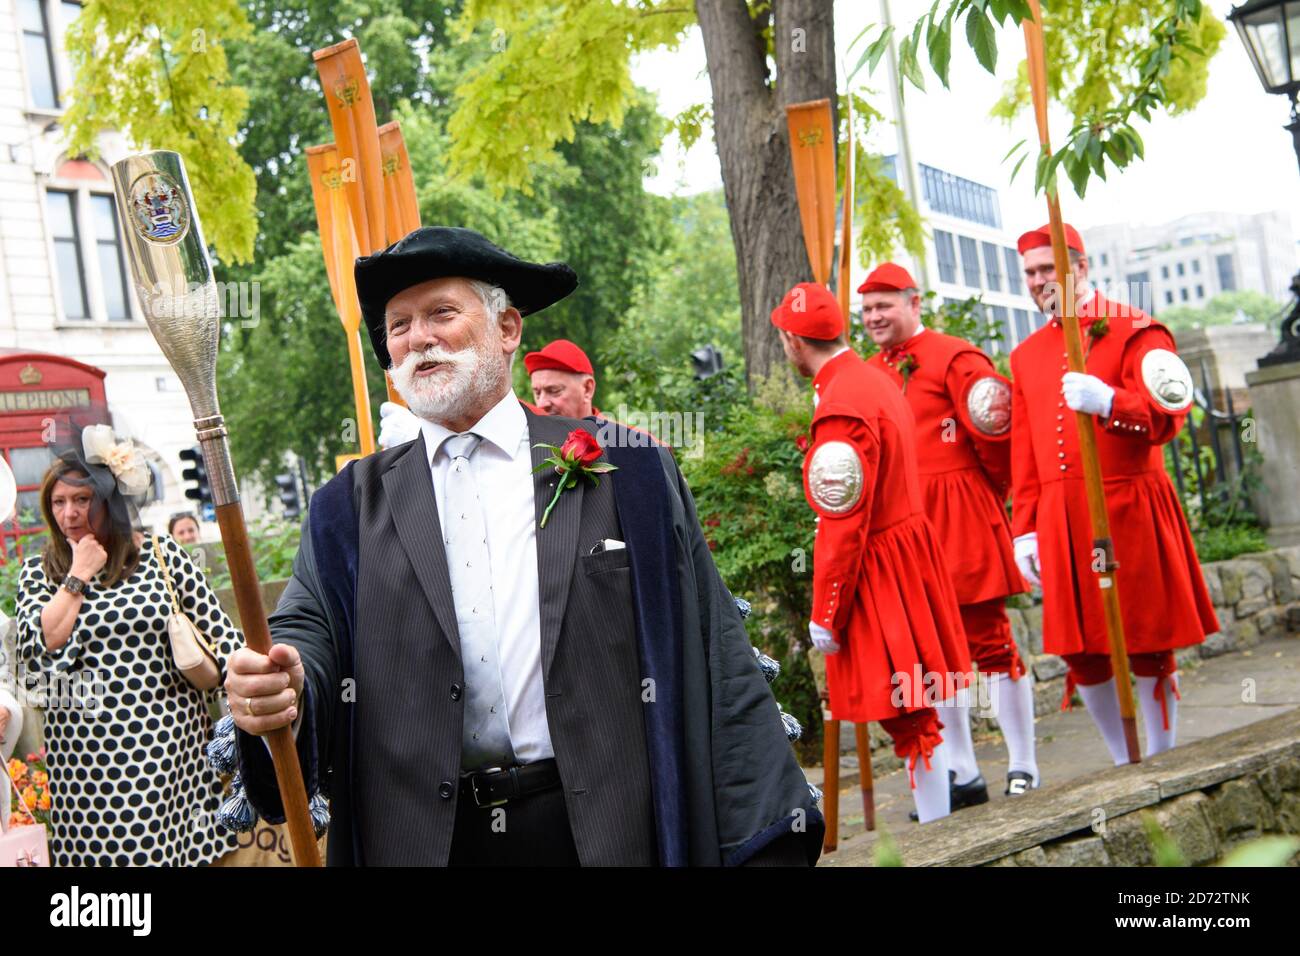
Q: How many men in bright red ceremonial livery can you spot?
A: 4